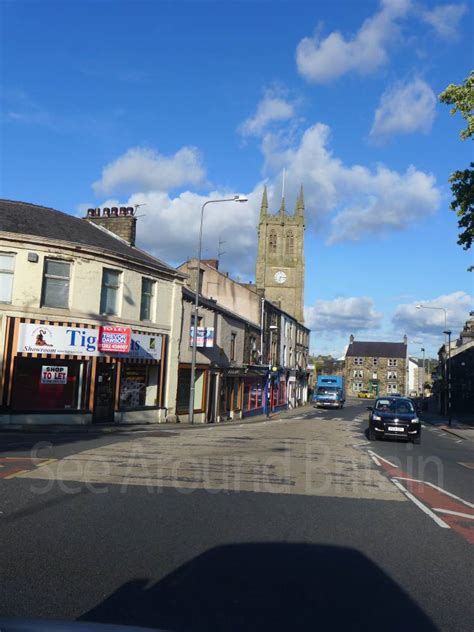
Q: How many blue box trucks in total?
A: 1